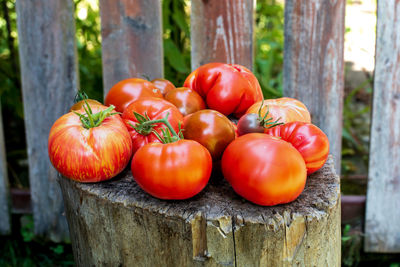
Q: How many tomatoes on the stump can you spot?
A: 13